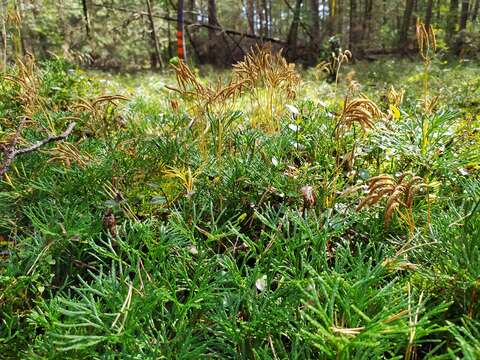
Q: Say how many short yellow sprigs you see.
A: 1